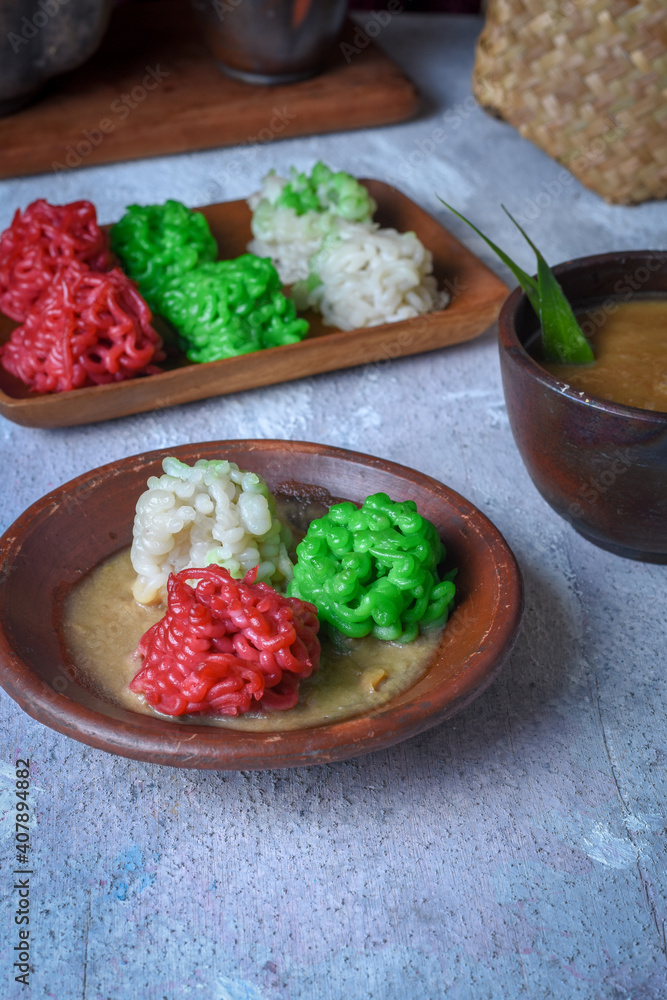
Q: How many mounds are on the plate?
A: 3